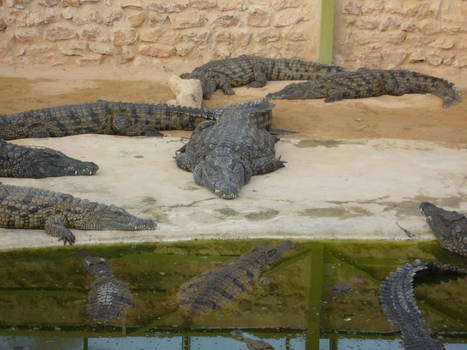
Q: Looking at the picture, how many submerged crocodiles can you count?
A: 4